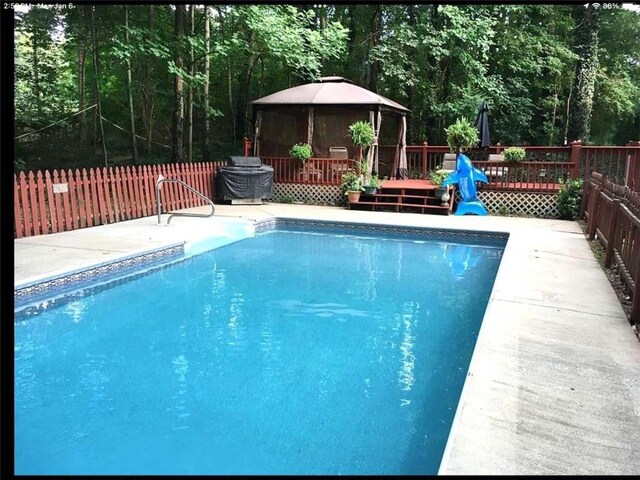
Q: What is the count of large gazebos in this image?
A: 1